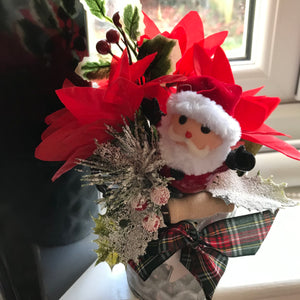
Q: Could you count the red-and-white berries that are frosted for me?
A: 3